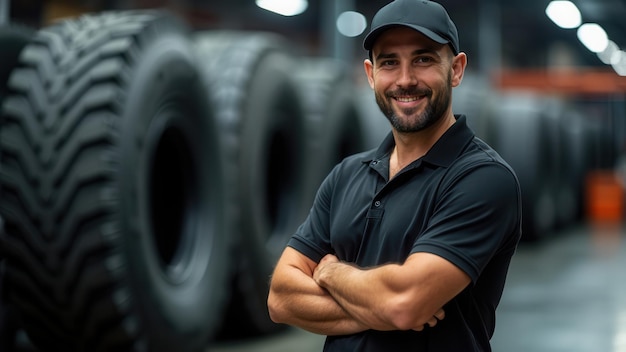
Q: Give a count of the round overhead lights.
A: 6